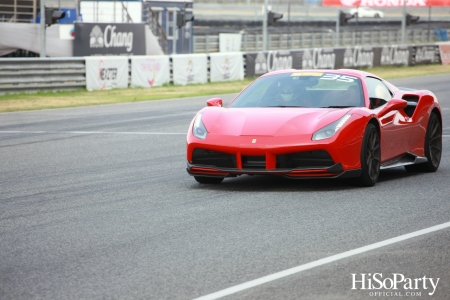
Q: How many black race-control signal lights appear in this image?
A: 5